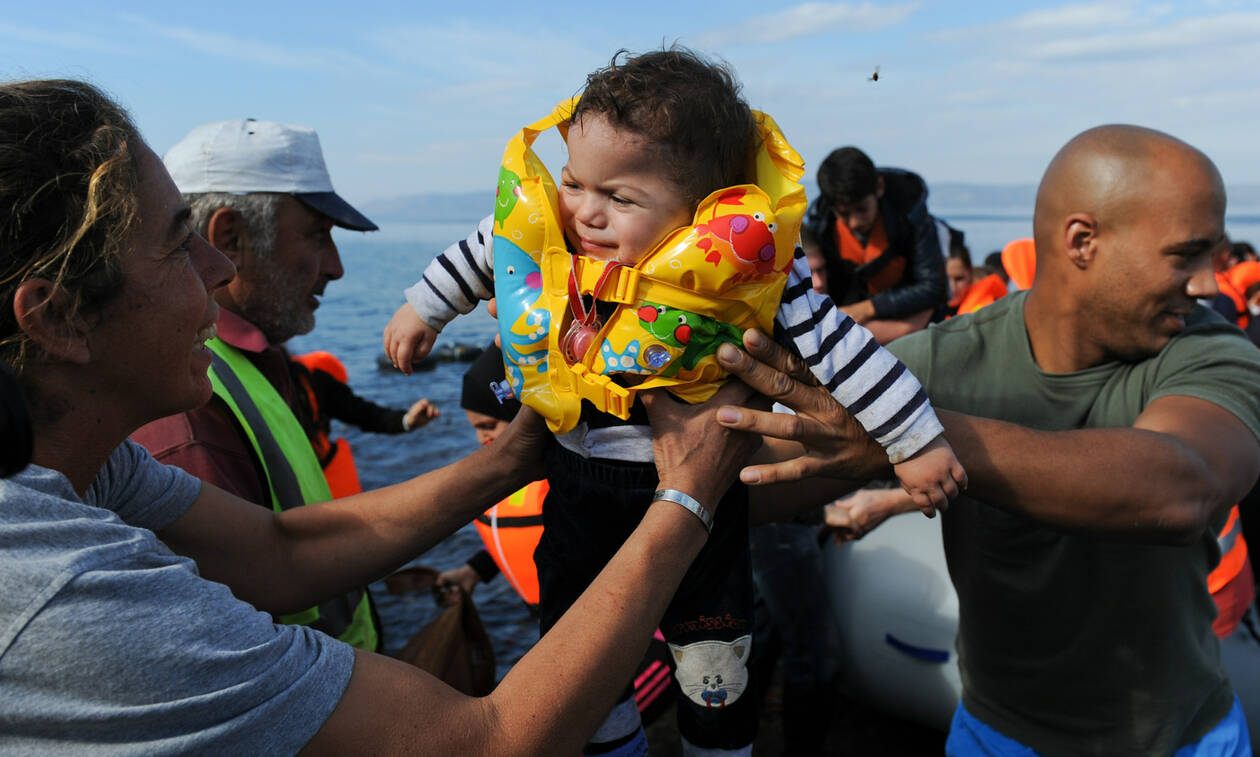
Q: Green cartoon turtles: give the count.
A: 2